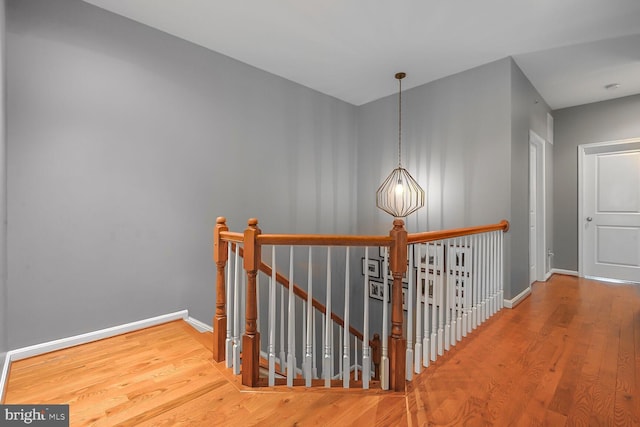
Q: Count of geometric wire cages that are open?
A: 1